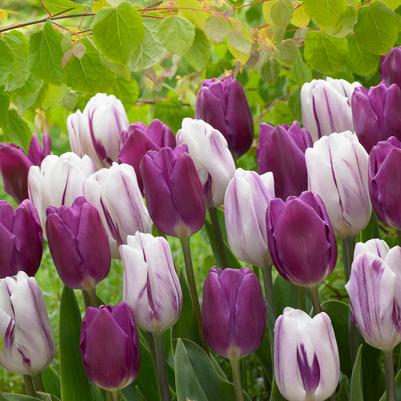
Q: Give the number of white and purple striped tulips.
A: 11